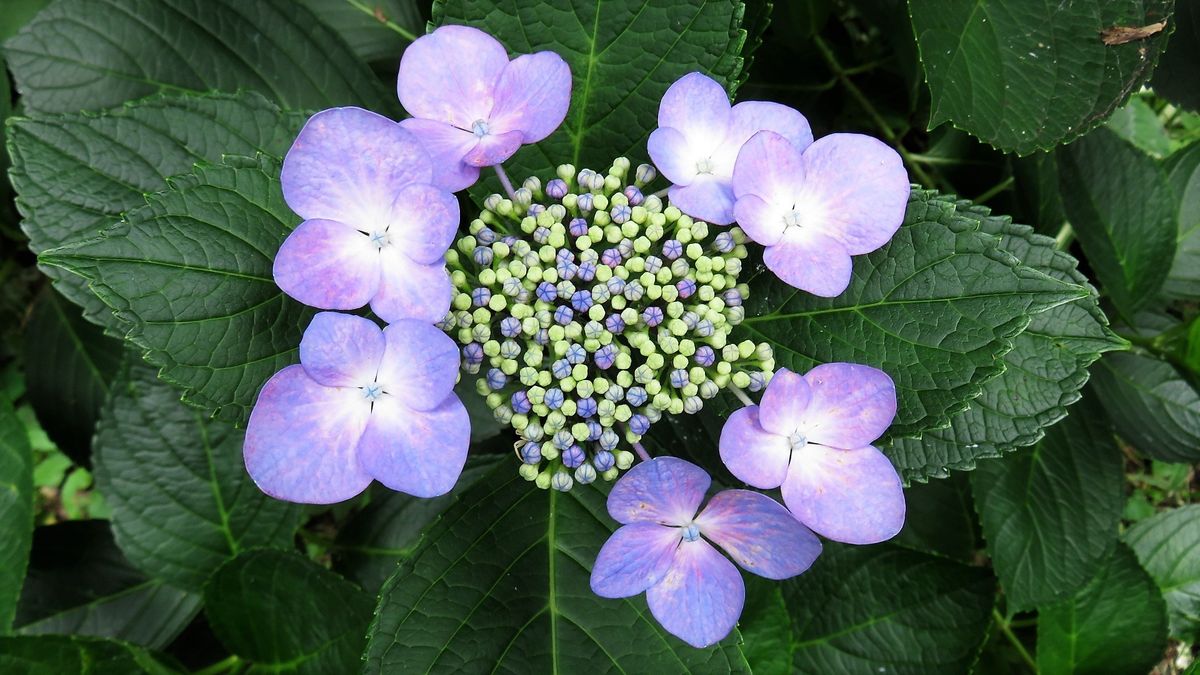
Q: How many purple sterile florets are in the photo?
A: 7